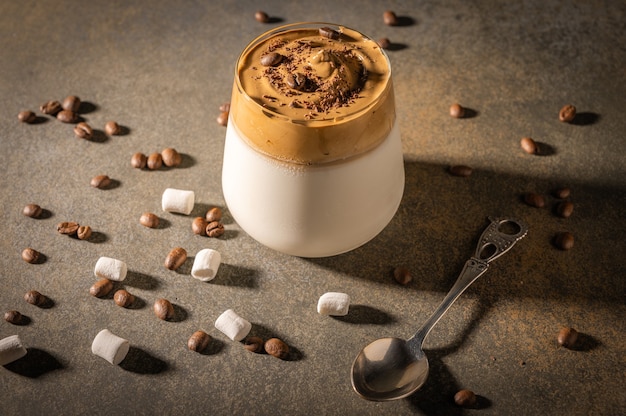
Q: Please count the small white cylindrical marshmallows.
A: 7